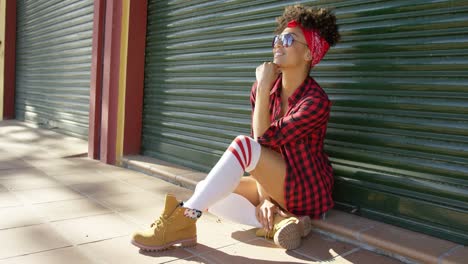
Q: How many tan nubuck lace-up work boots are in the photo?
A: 2